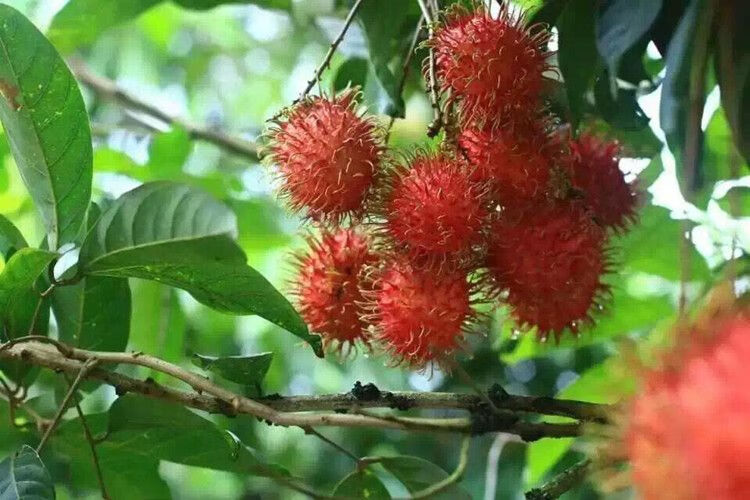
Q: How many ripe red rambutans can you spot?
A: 9